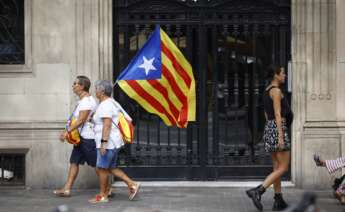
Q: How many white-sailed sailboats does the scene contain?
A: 0